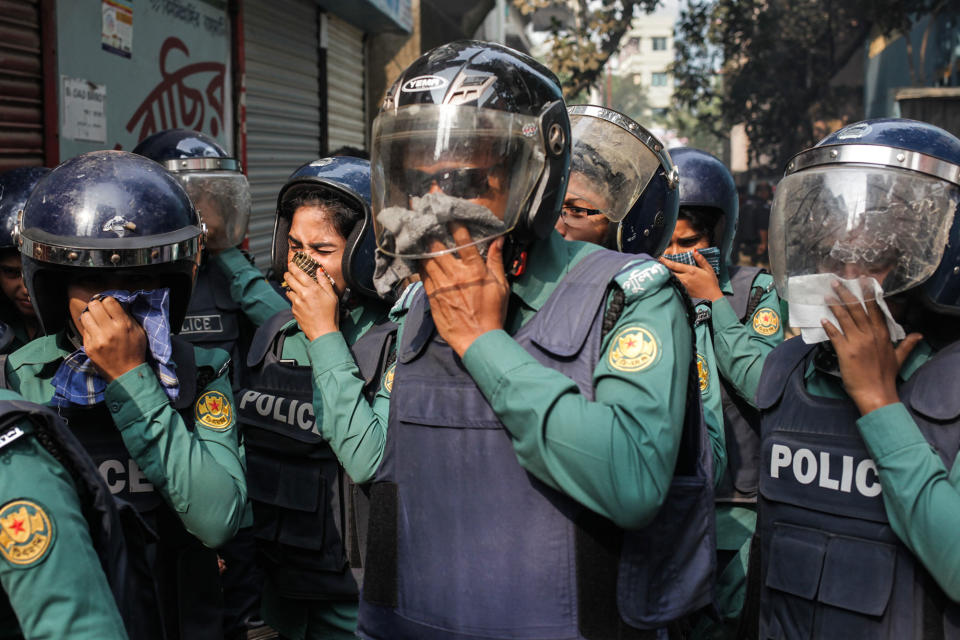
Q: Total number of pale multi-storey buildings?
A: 1